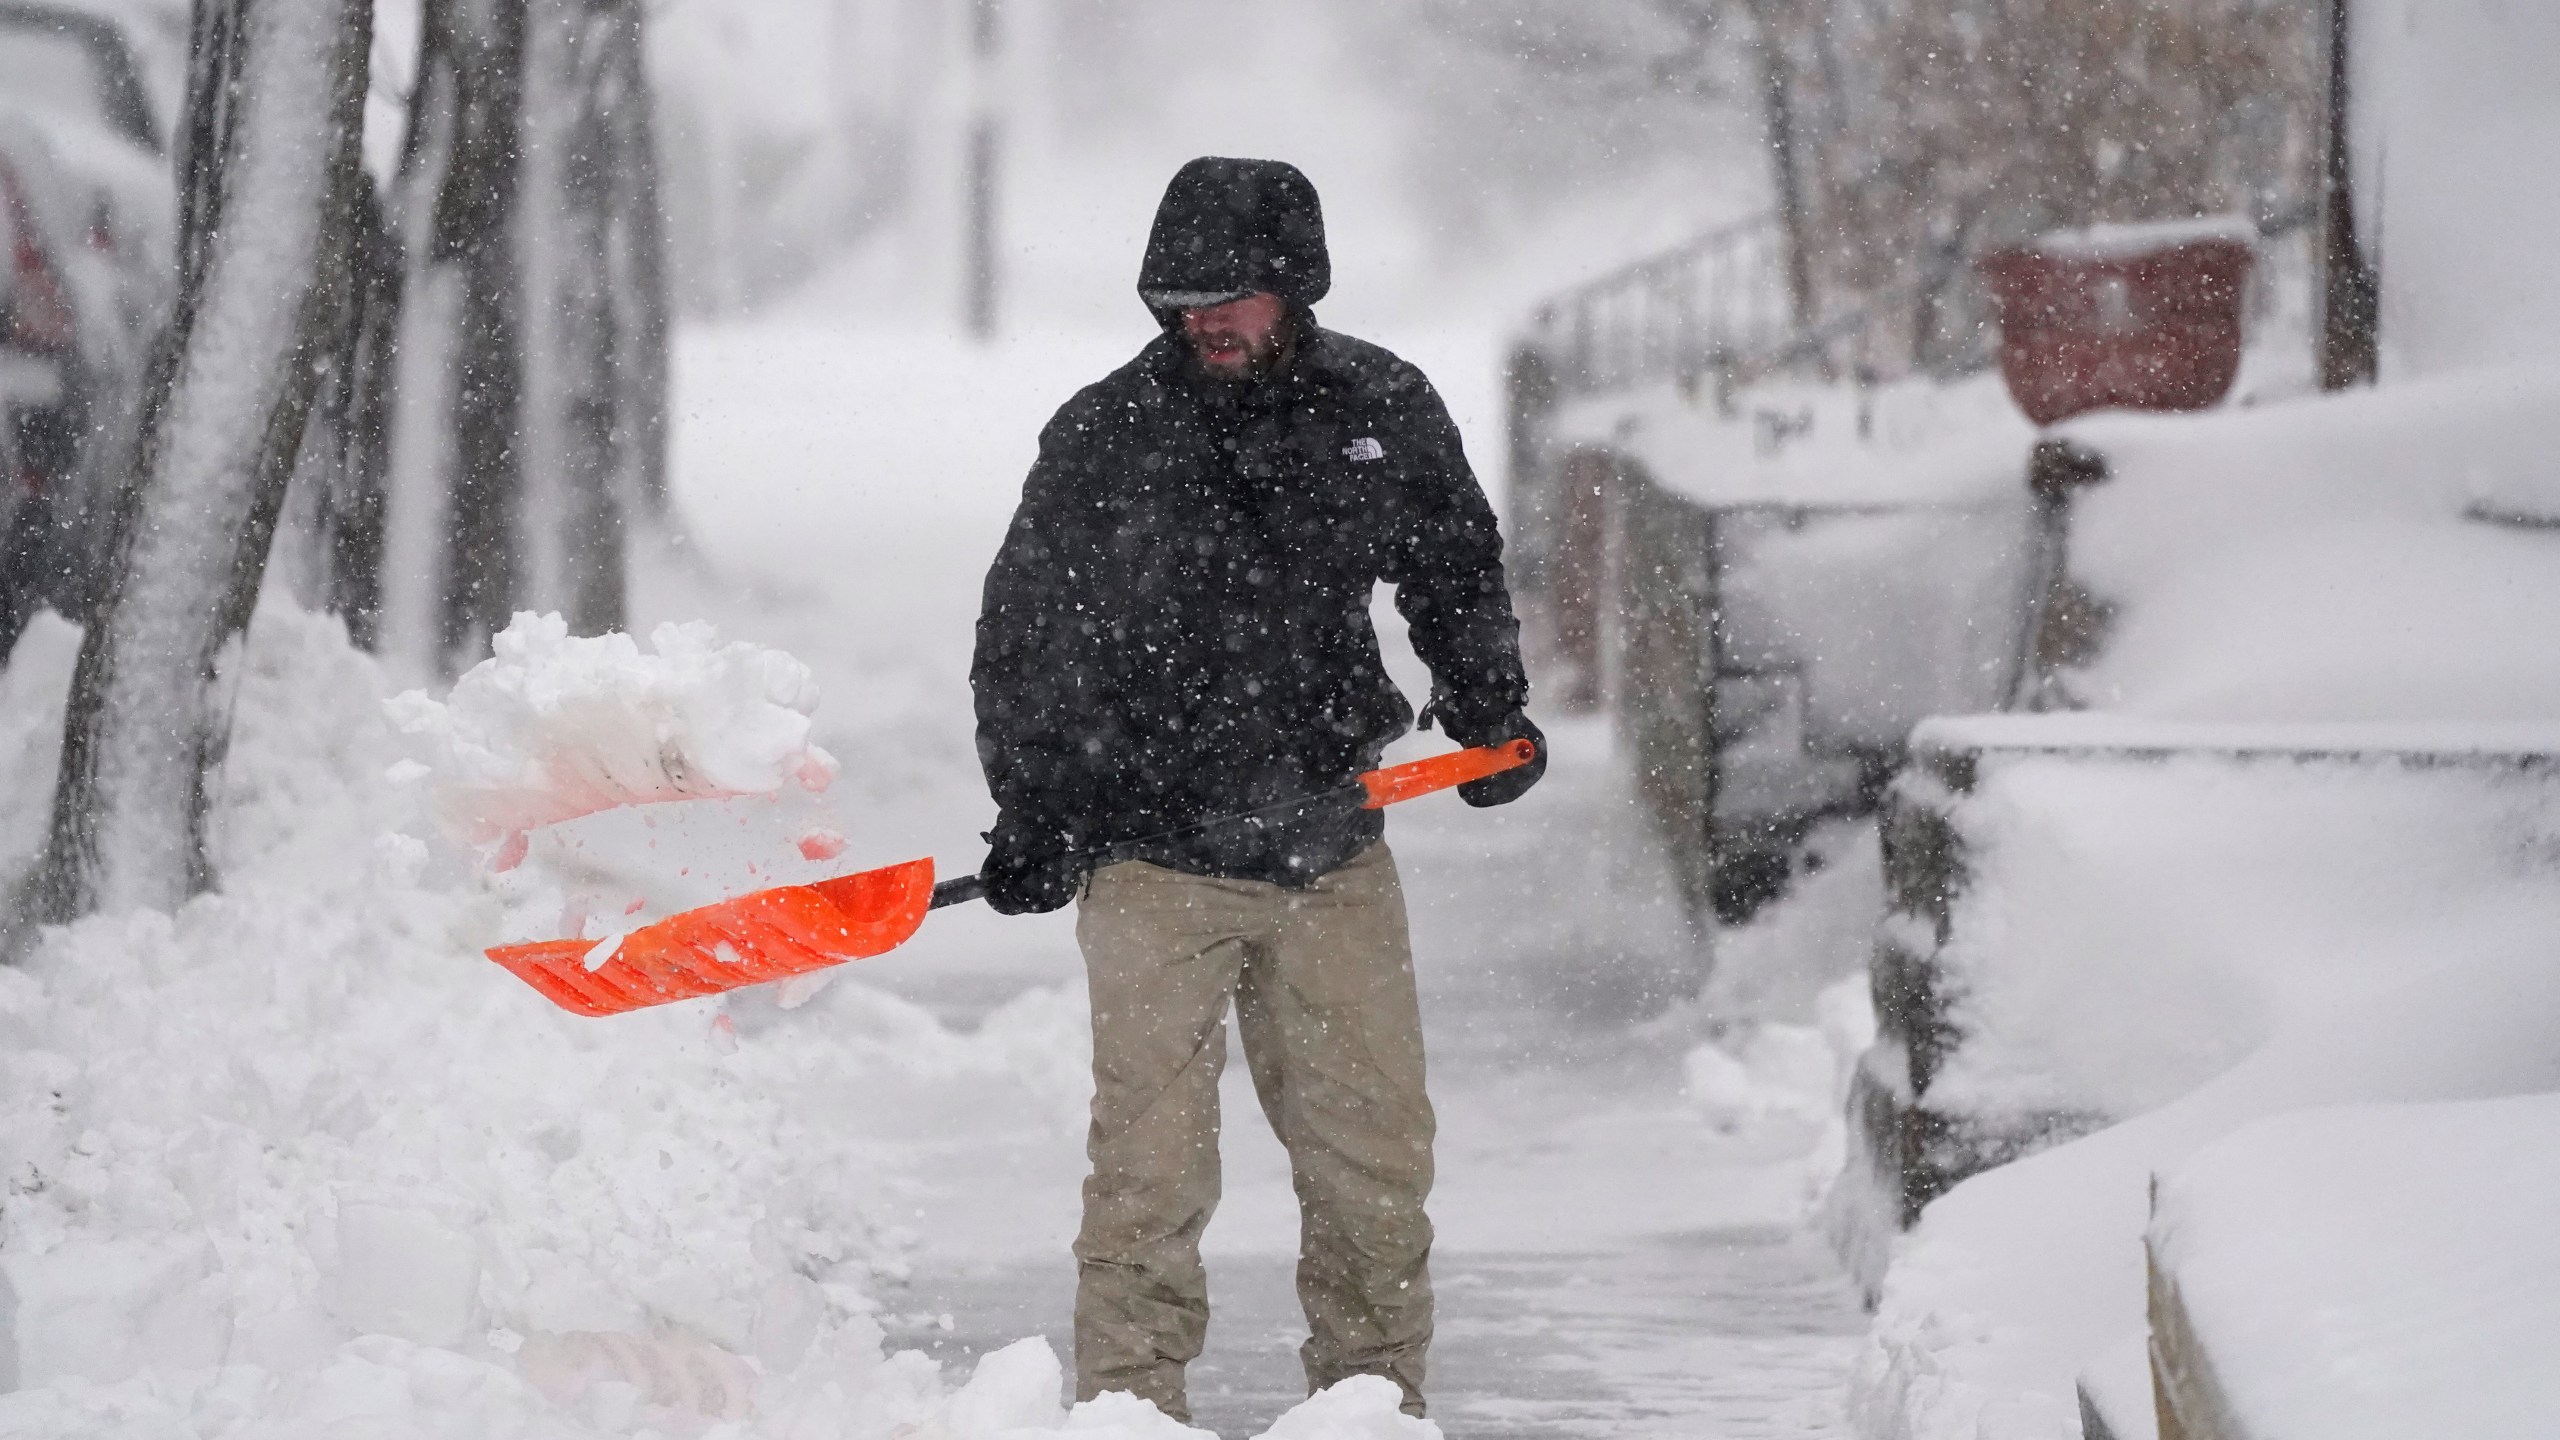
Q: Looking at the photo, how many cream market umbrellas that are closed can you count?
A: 0